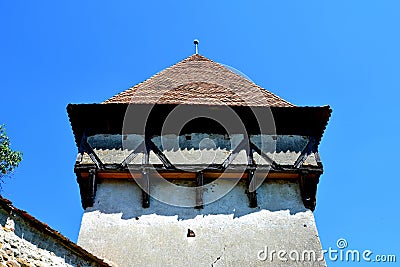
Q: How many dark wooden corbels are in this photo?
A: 5